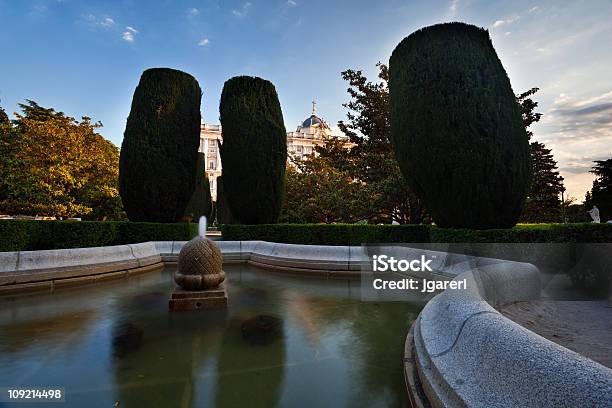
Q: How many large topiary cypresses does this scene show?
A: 3